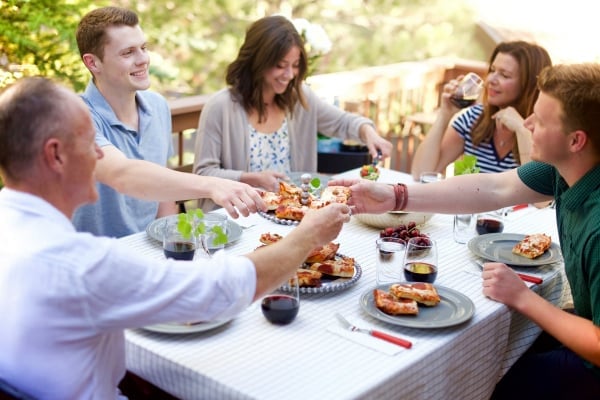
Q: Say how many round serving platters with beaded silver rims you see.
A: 2